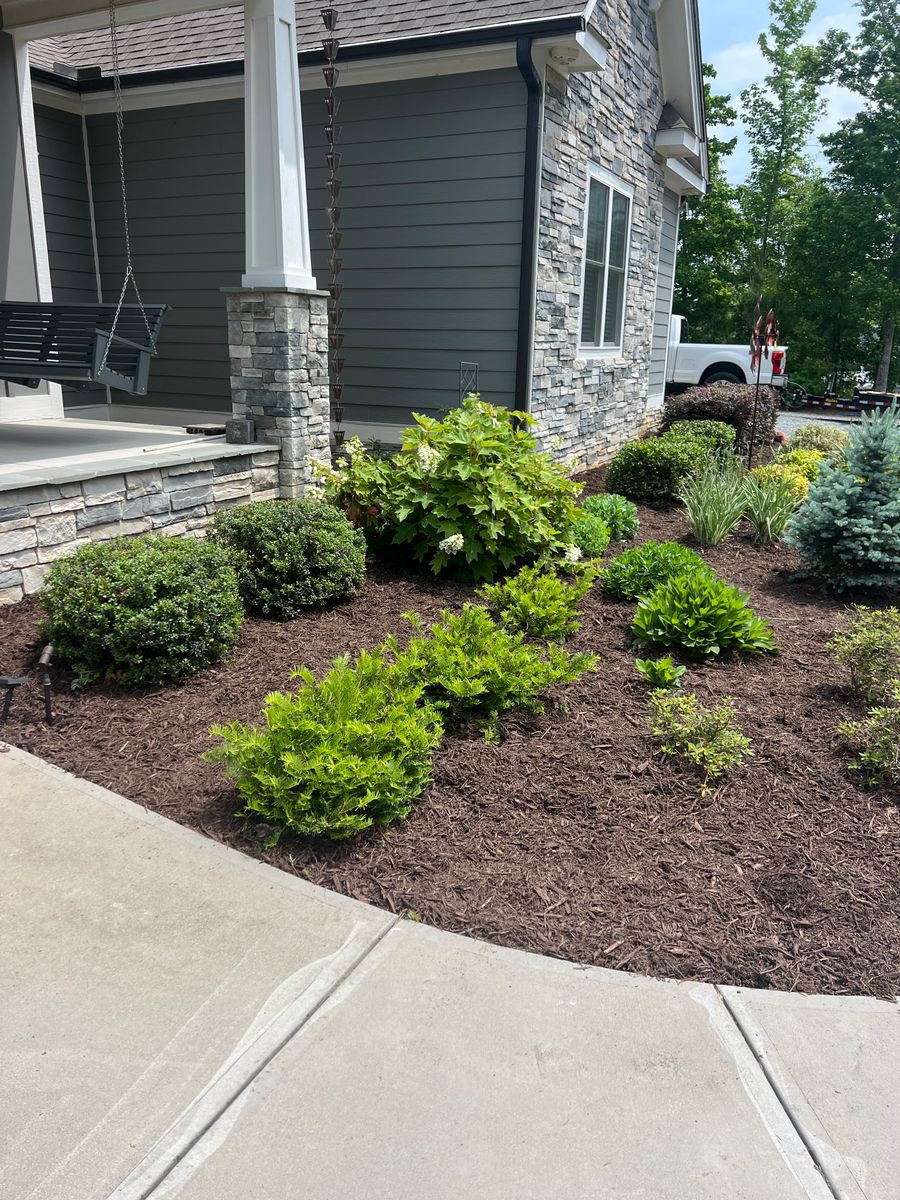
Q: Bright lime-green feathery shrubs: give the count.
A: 3